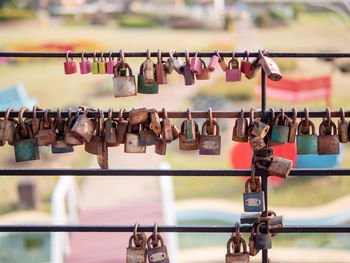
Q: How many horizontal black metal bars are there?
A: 4